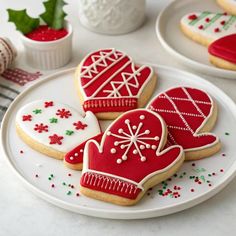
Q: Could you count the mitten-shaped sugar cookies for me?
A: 4